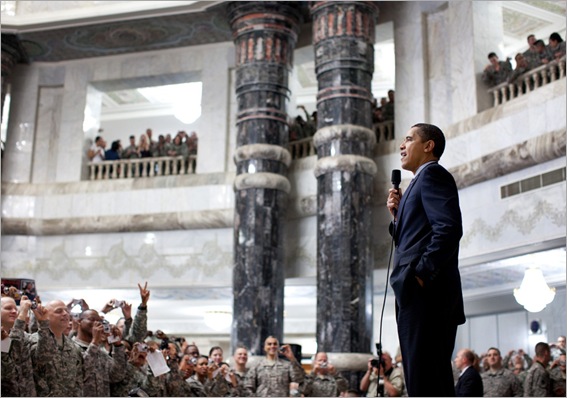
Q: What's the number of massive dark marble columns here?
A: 2